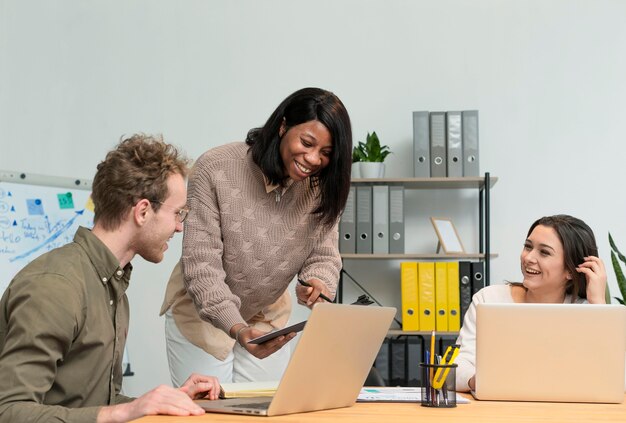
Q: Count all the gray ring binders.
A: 8